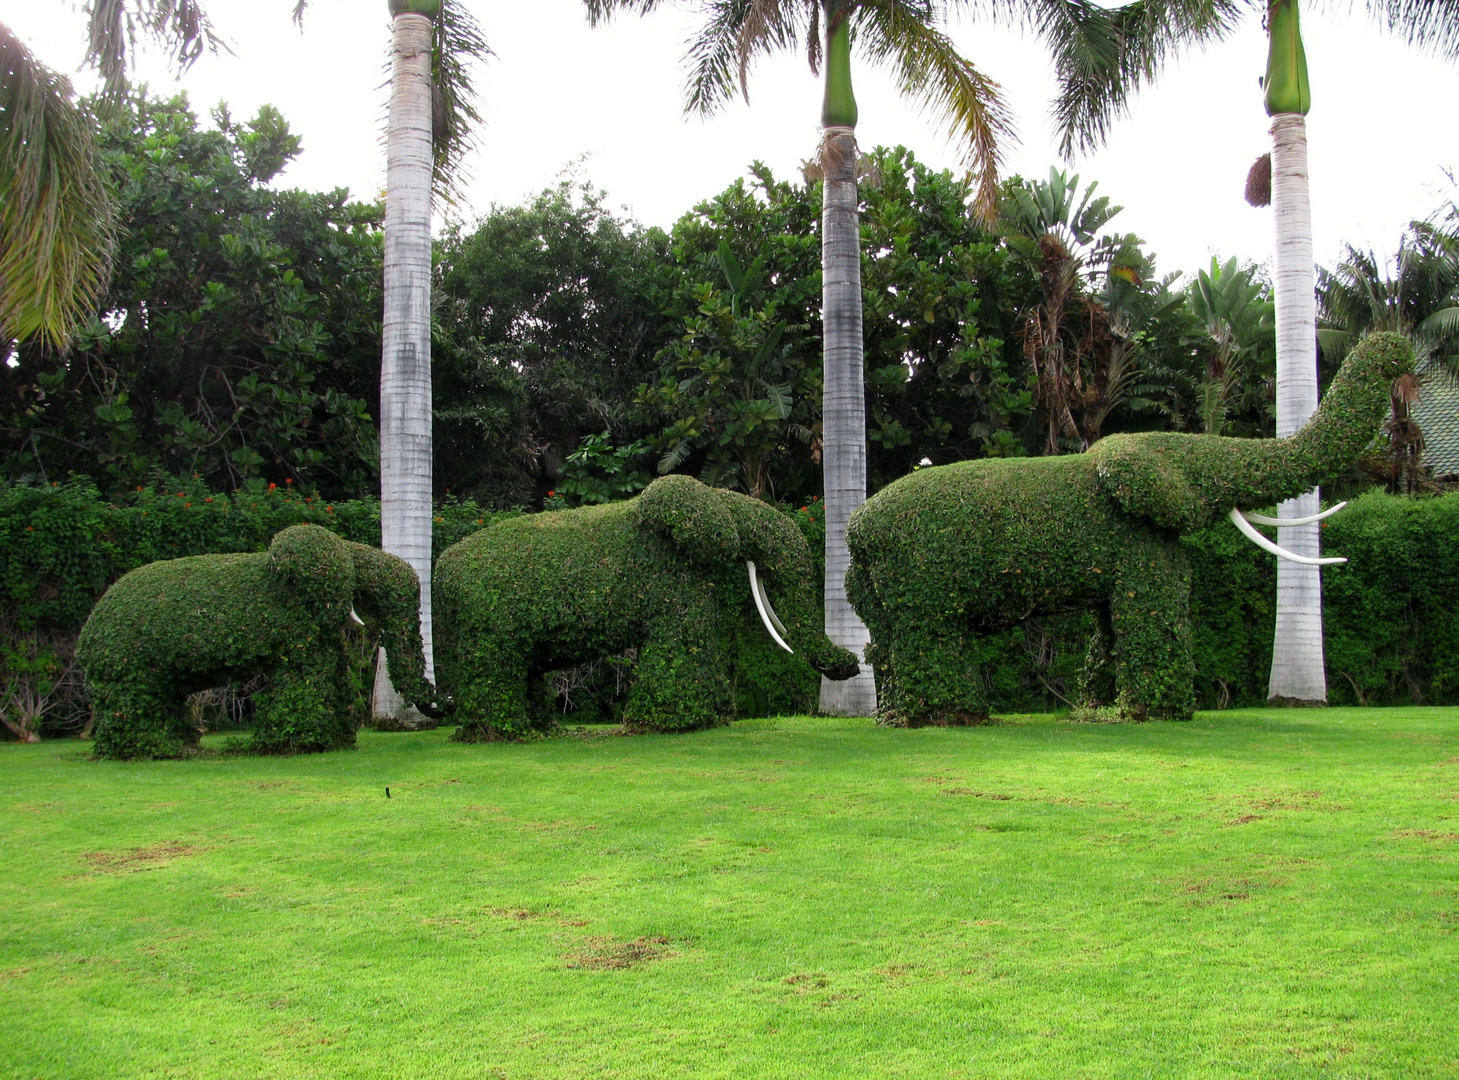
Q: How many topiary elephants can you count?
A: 3